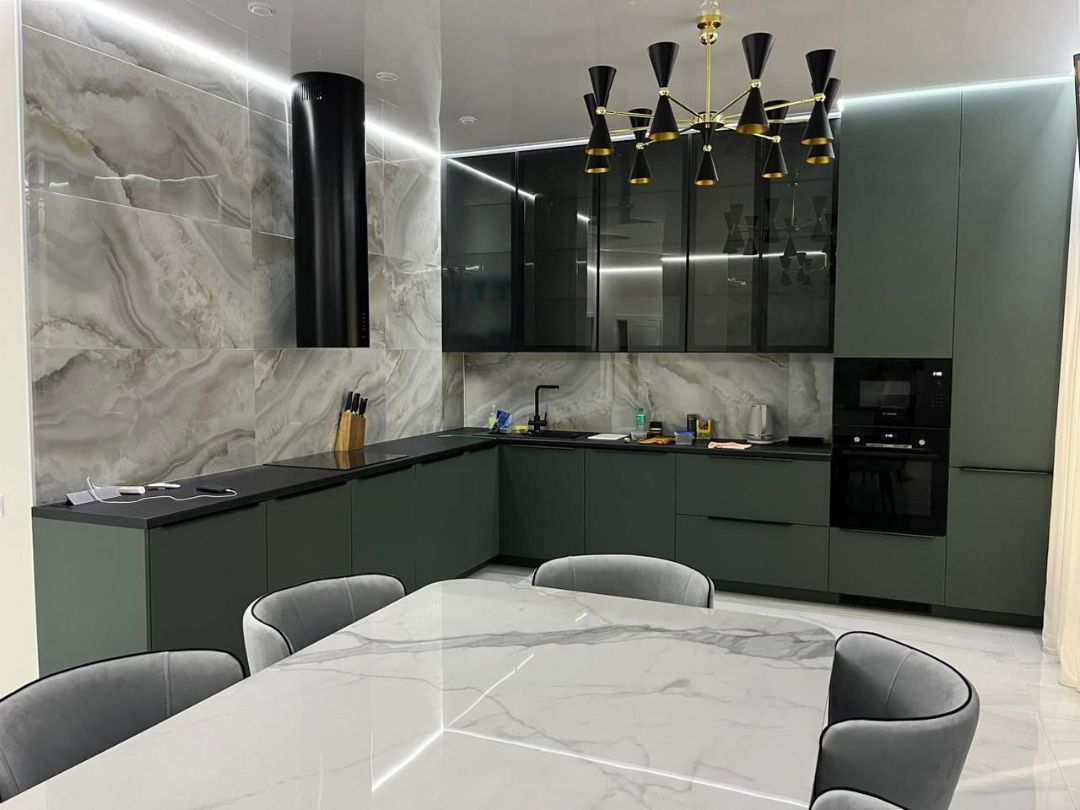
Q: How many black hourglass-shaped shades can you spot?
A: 9